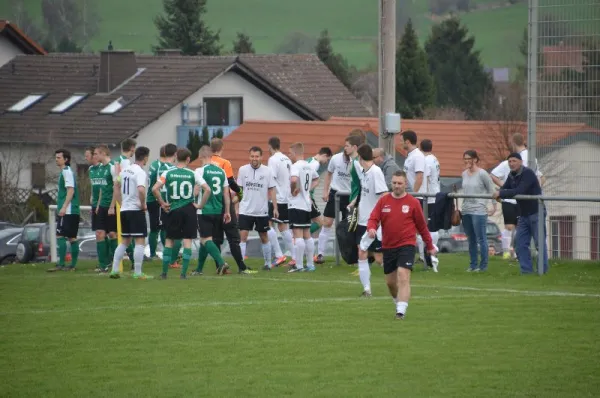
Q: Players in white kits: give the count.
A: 9